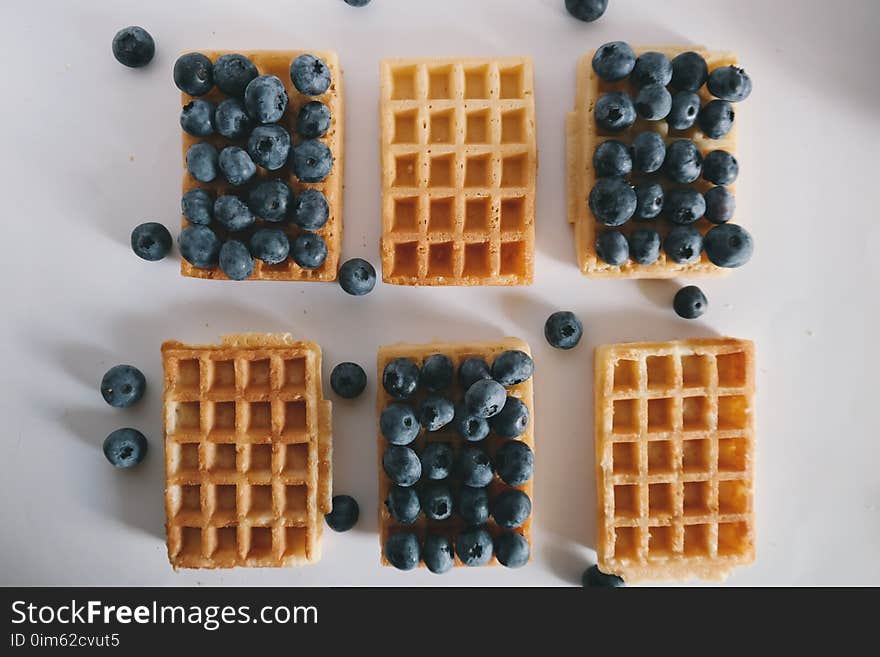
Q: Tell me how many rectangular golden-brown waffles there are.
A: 6